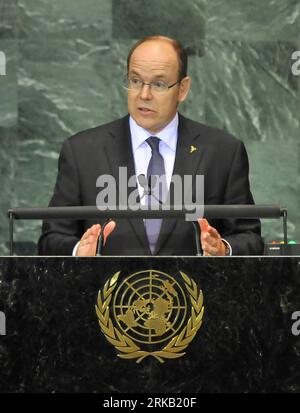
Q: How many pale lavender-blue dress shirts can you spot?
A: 1